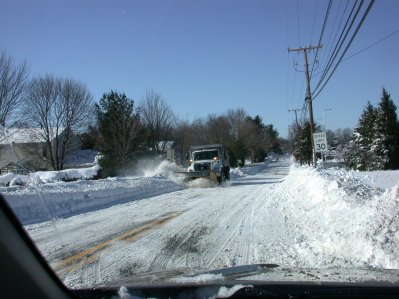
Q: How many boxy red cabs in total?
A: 0